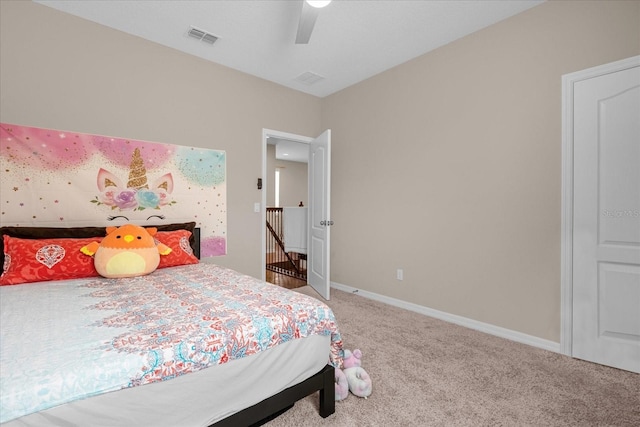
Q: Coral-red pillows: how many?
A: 2